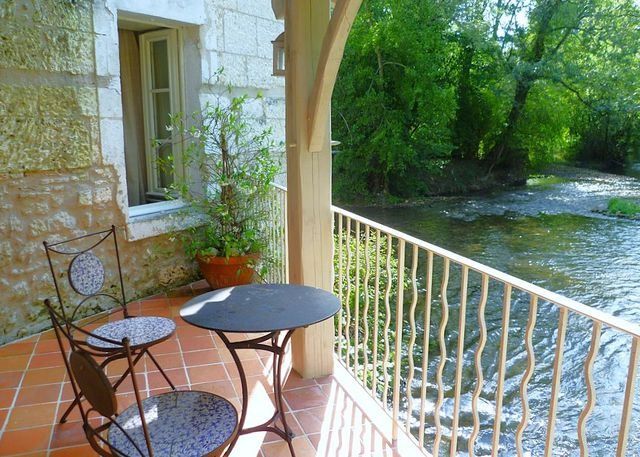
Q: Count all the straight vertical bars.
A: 9